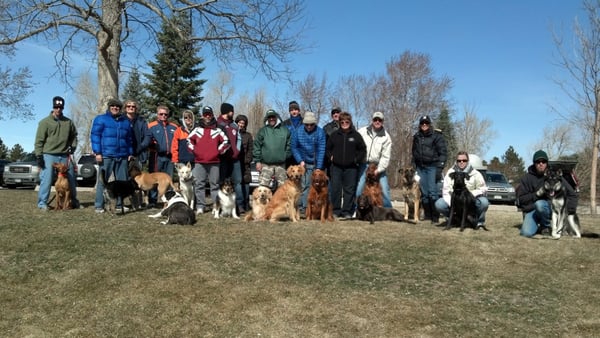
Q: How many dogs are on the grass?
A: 14